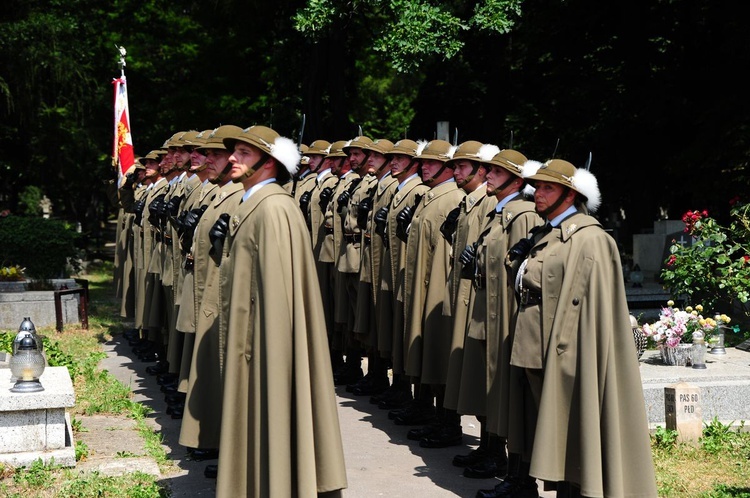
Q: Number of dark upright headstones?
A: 1